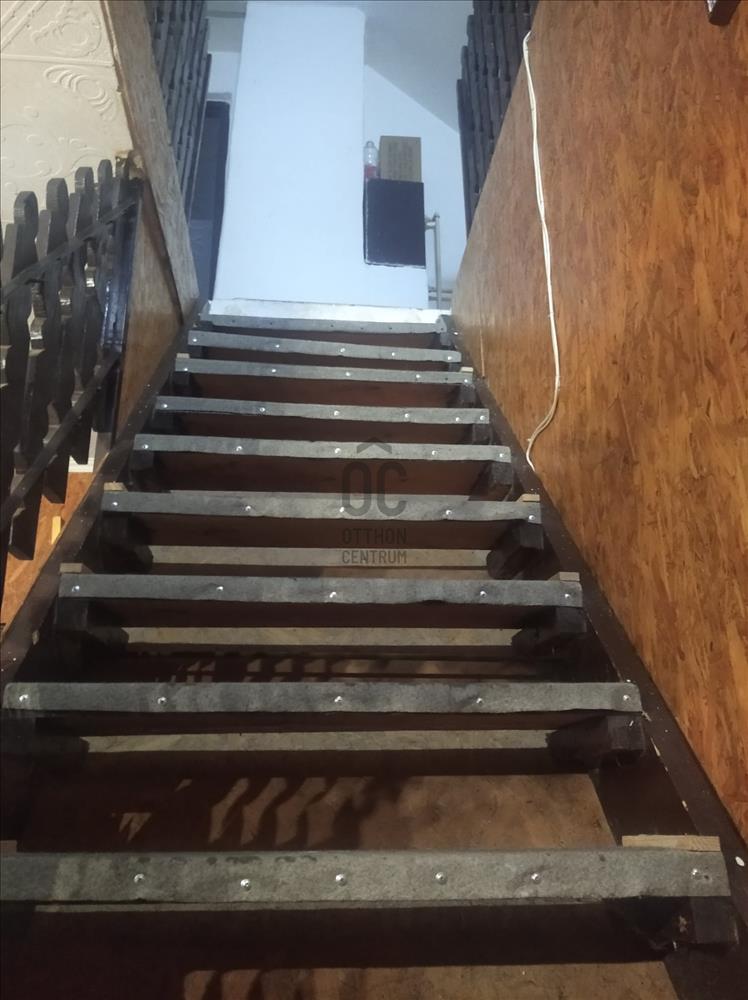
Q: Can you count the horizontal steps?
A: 9